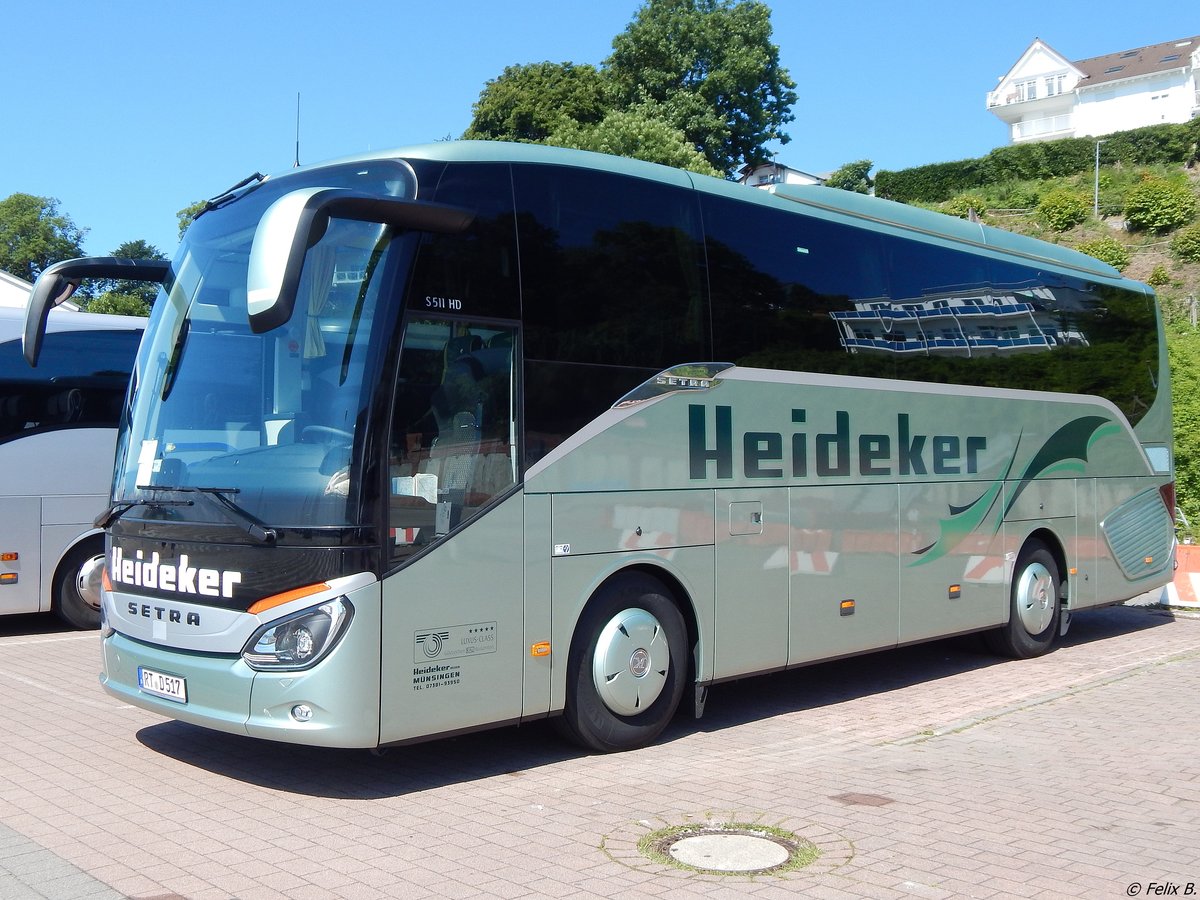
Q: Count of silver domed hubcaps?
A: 3